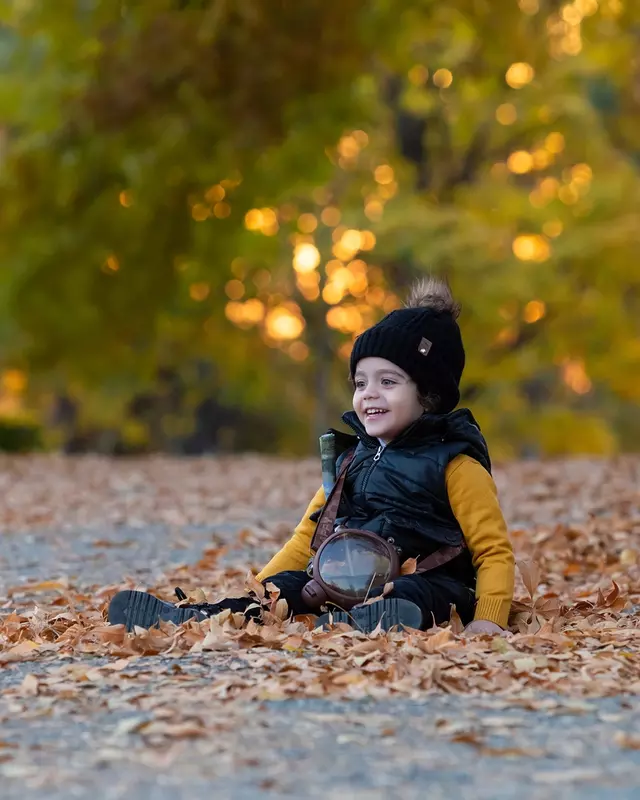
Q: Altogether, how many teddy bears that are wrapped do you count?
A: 0